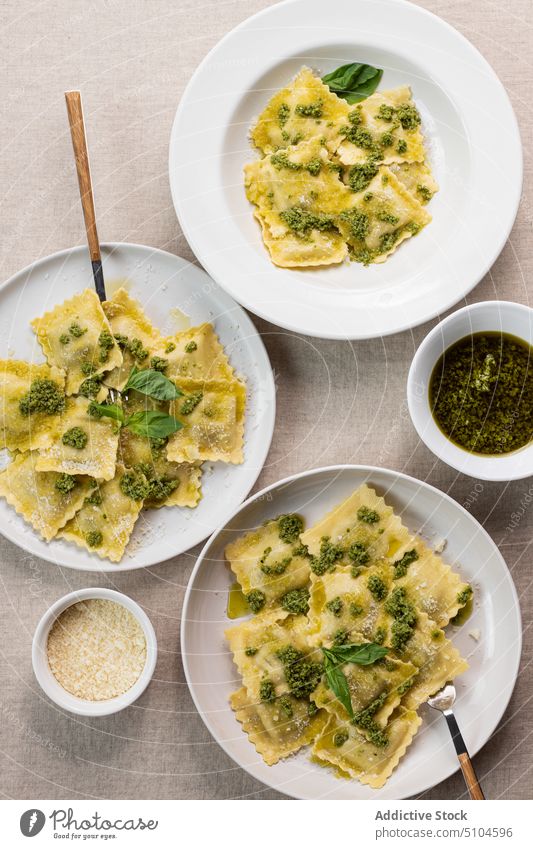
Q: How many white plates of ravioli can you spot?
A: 3